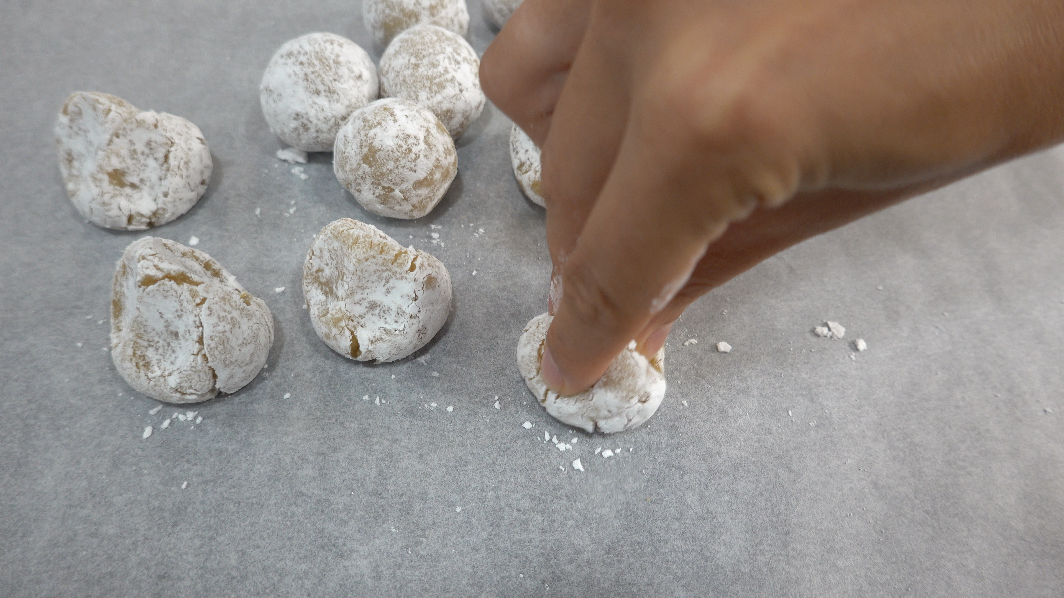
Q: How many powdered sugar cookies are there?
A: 10